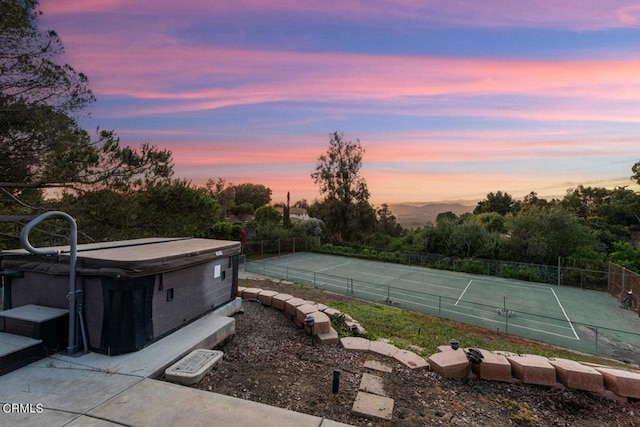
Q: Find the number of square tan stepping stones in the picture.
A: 3